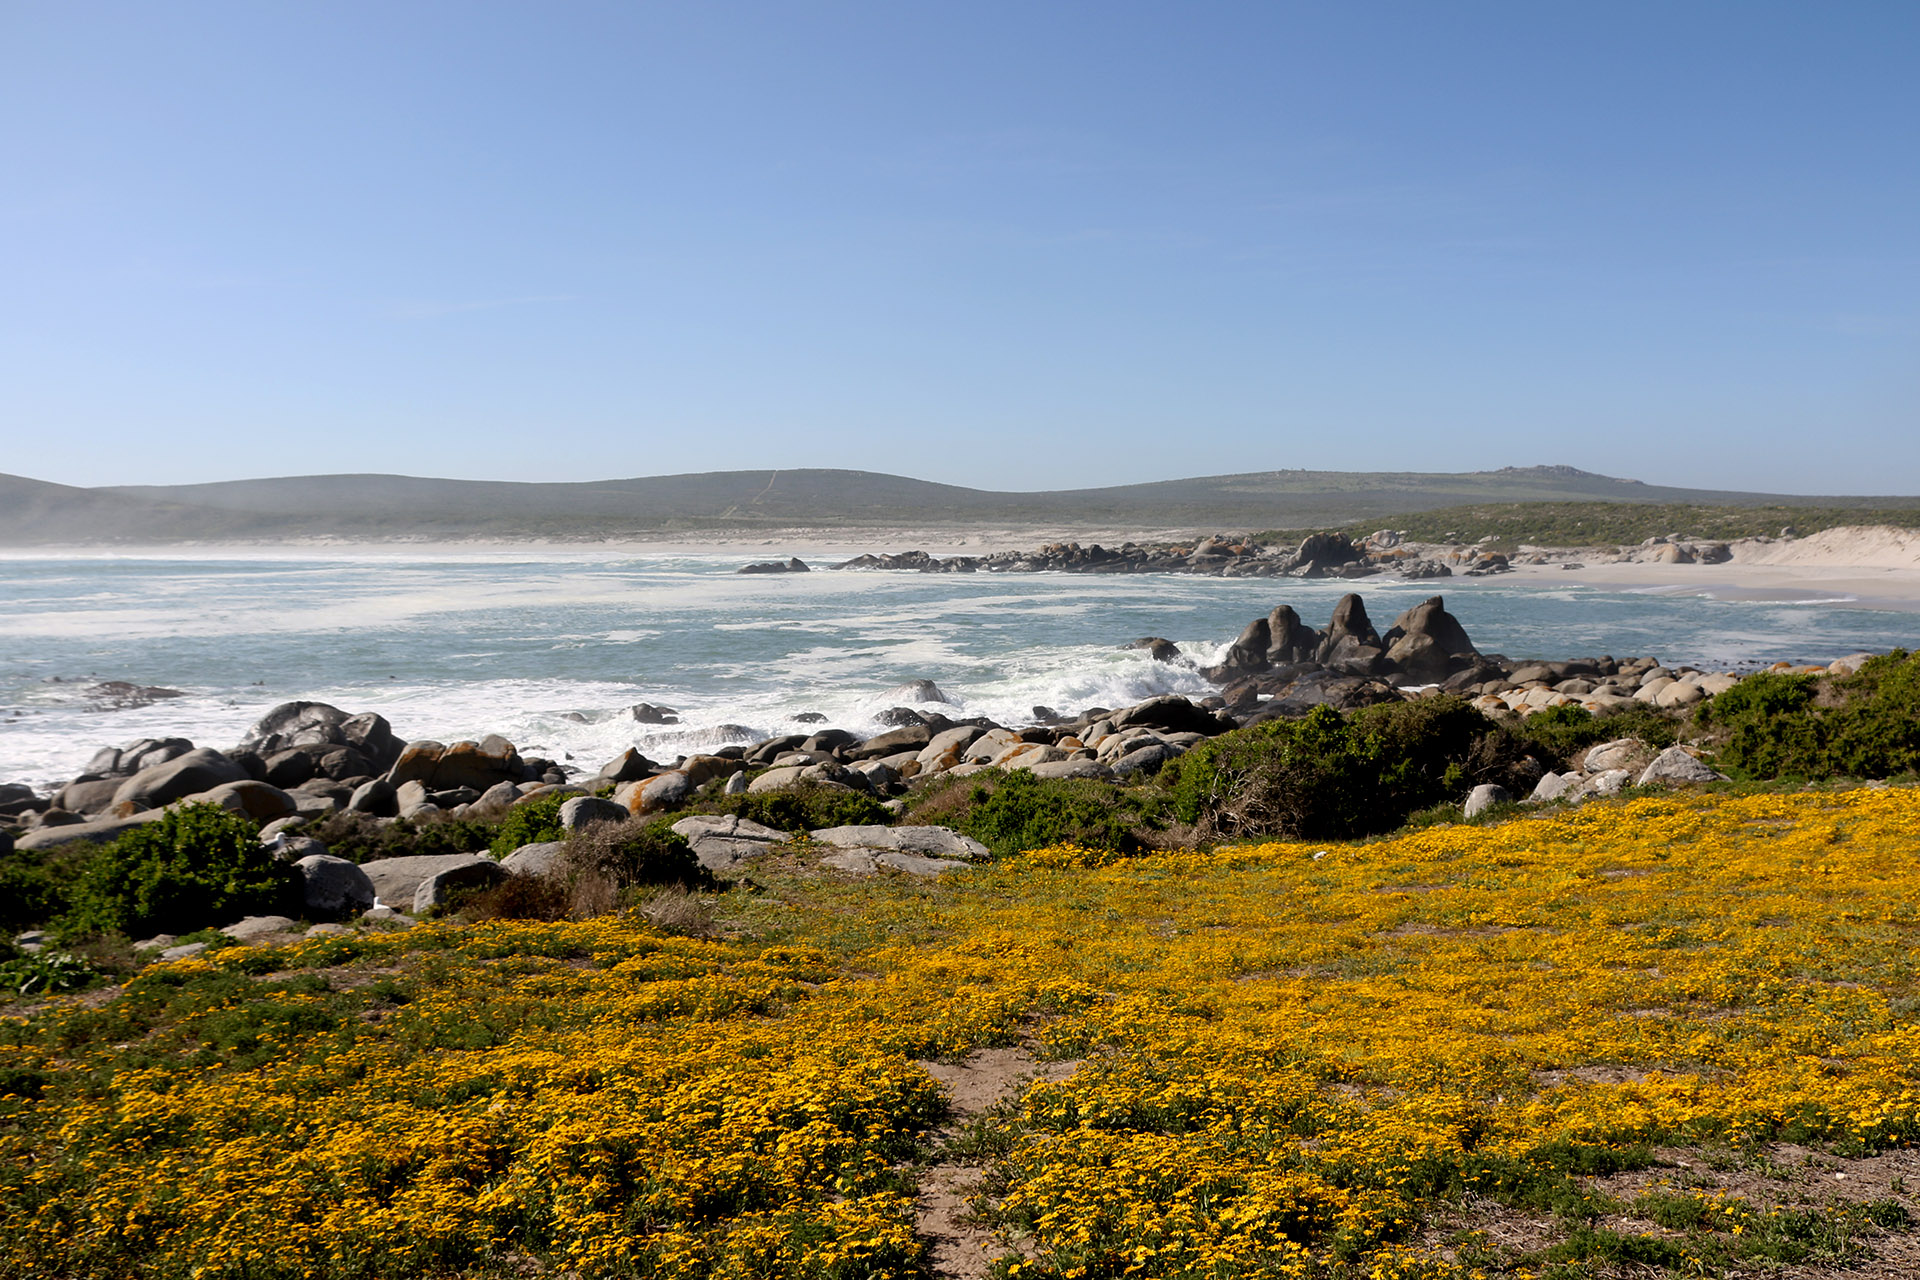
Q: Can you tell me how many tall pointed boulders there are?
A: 3